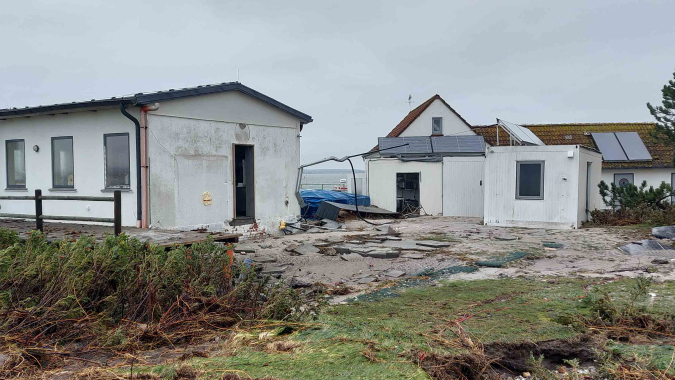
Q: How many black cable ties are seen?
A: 2